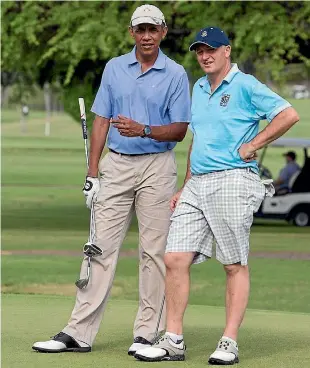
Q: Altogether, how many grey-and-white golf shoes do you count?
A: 2